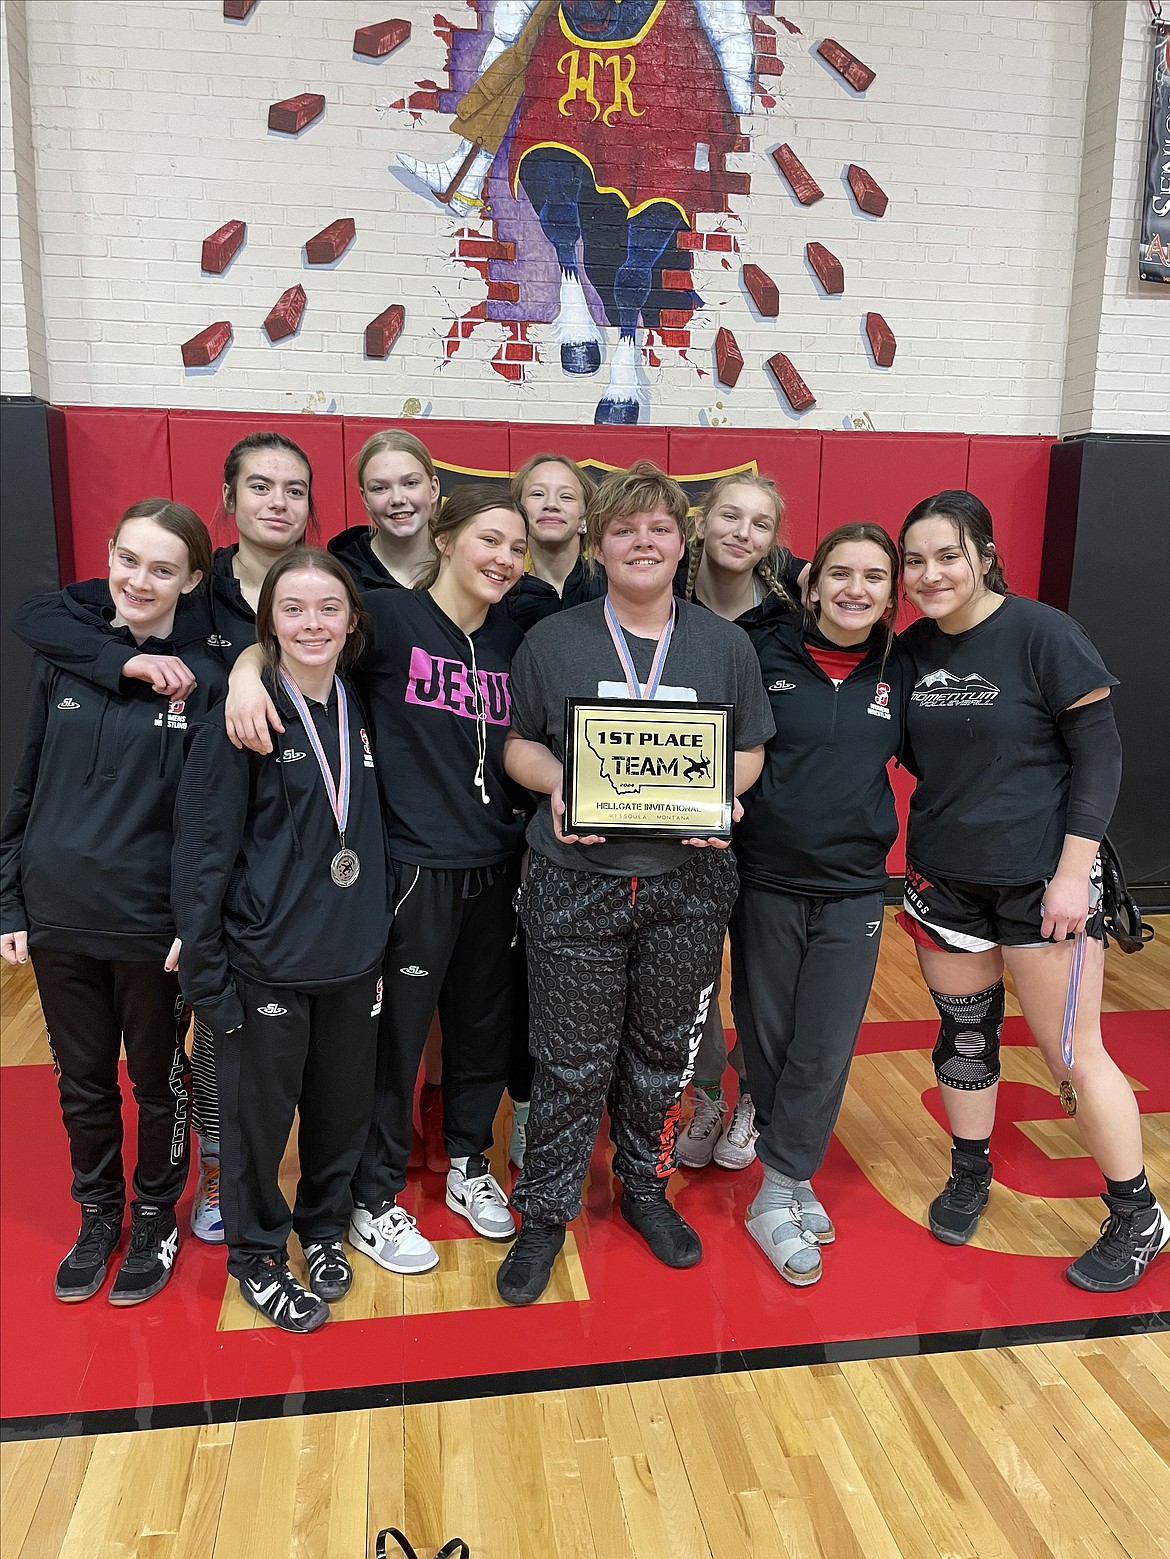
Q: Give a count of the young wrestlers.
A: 10